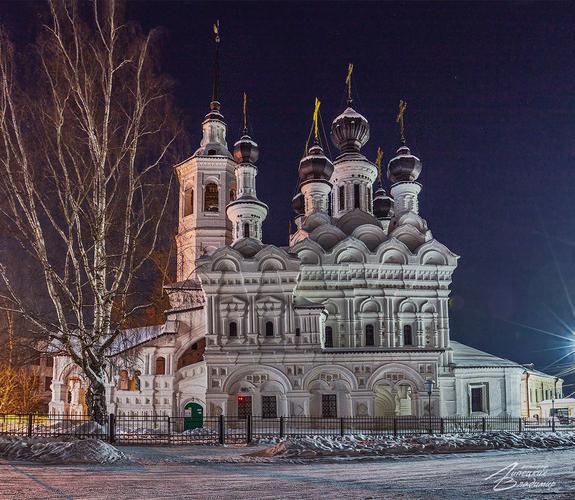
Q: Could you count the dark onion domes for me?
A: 6